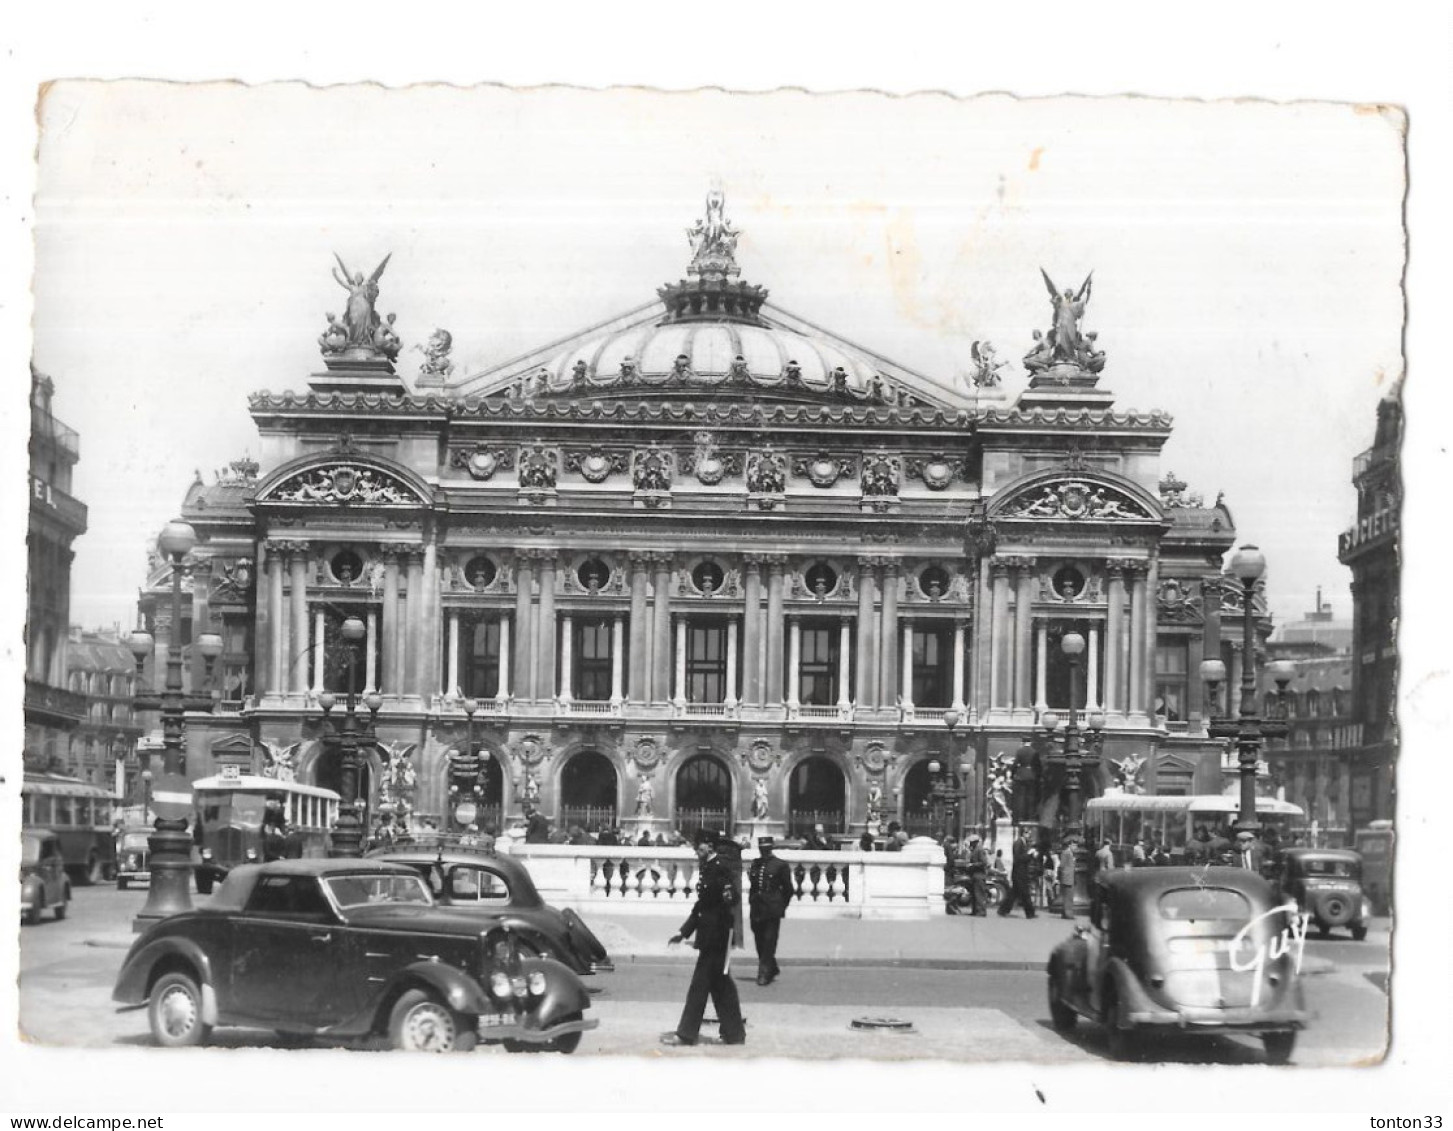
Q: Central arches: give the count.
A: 5